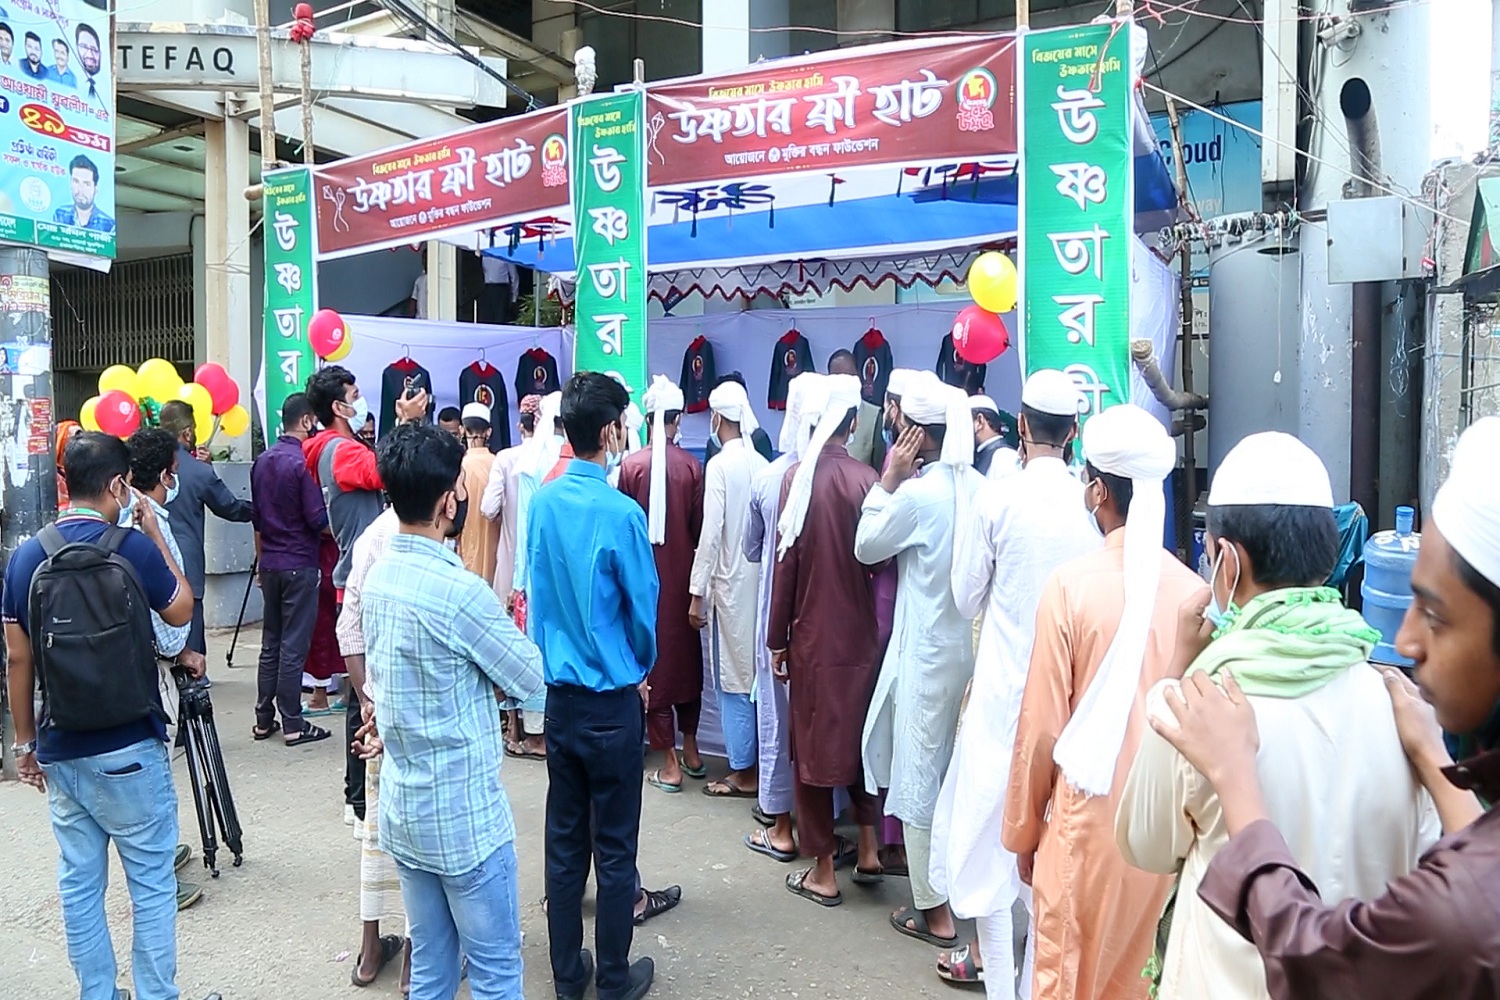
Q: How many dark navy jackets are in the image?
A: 7